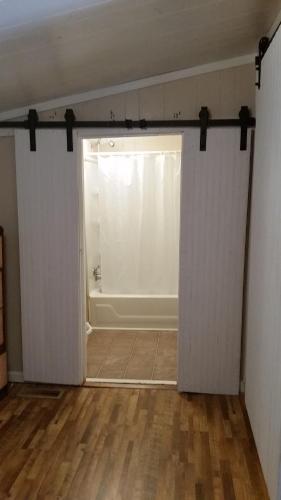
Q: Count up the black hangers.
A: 5